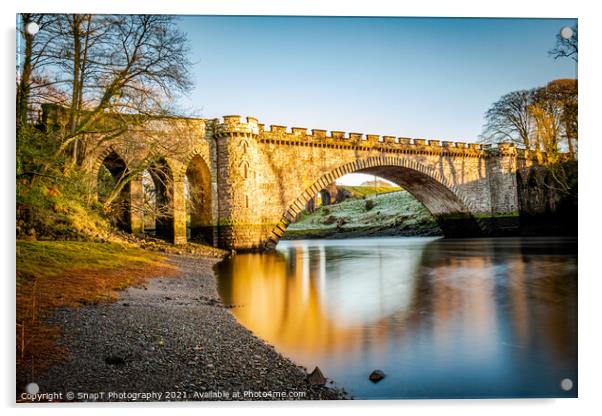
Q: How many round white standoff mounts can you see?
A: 4